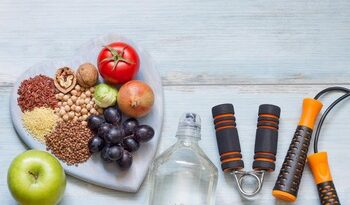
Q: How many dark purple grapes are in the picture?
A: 11